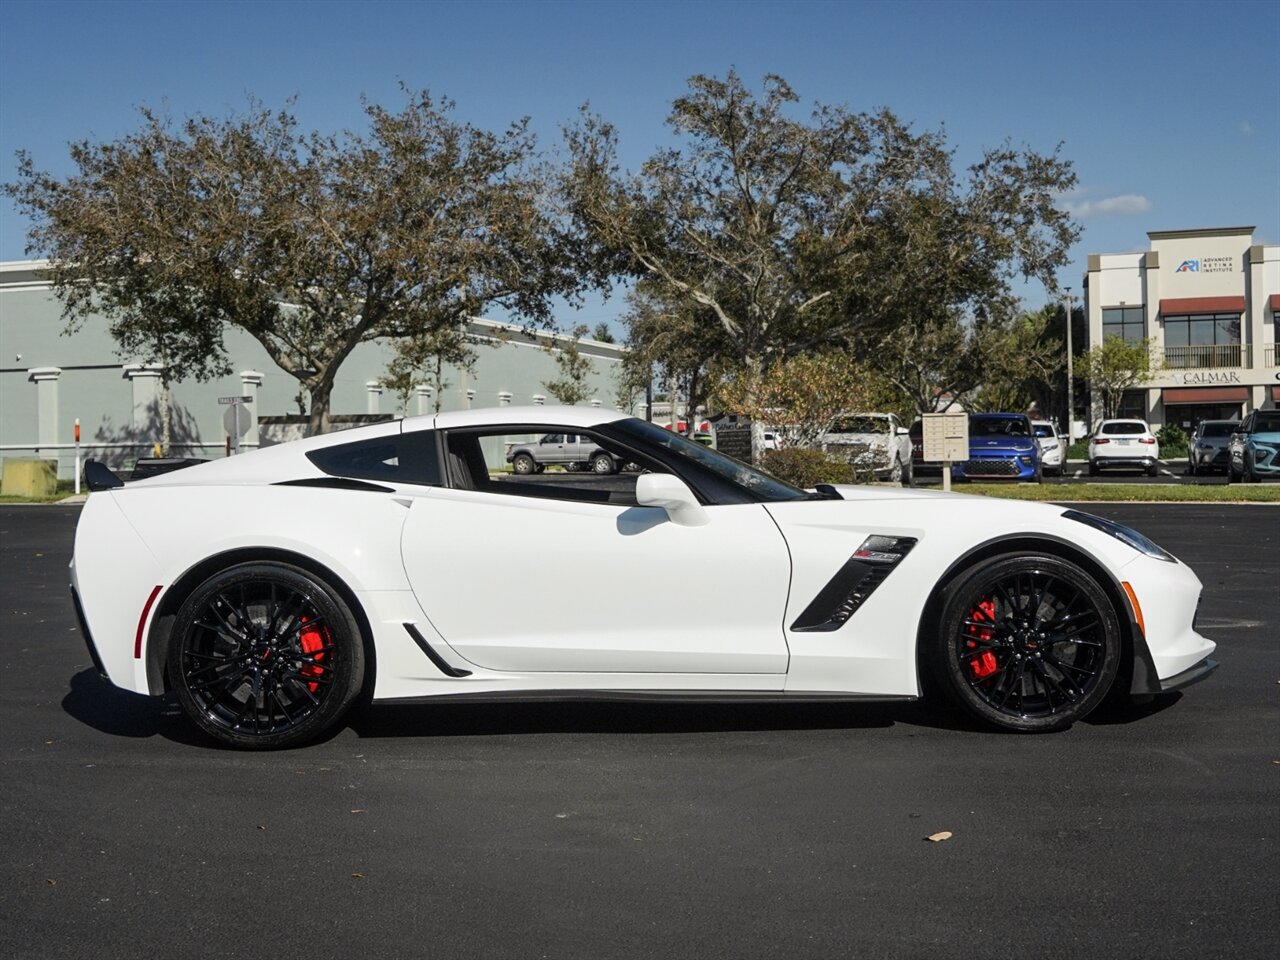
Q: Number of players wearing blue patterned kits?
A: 0